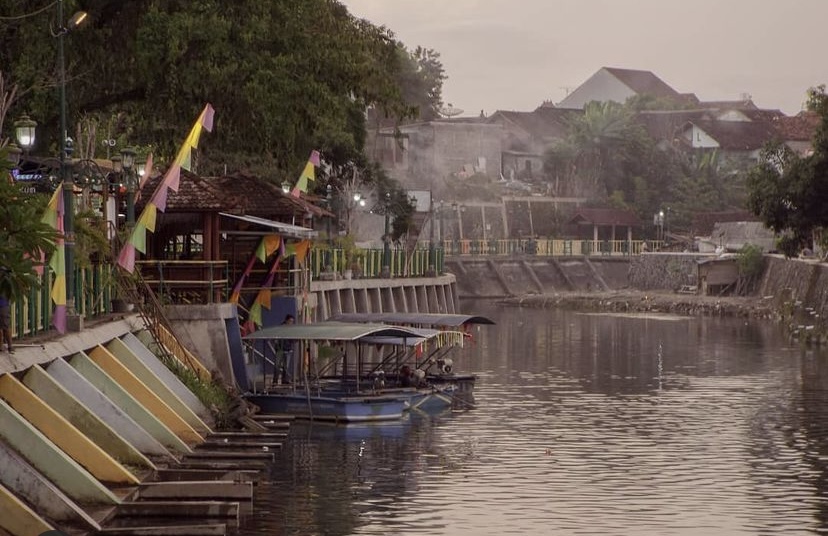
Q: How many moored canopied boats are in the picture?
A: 3